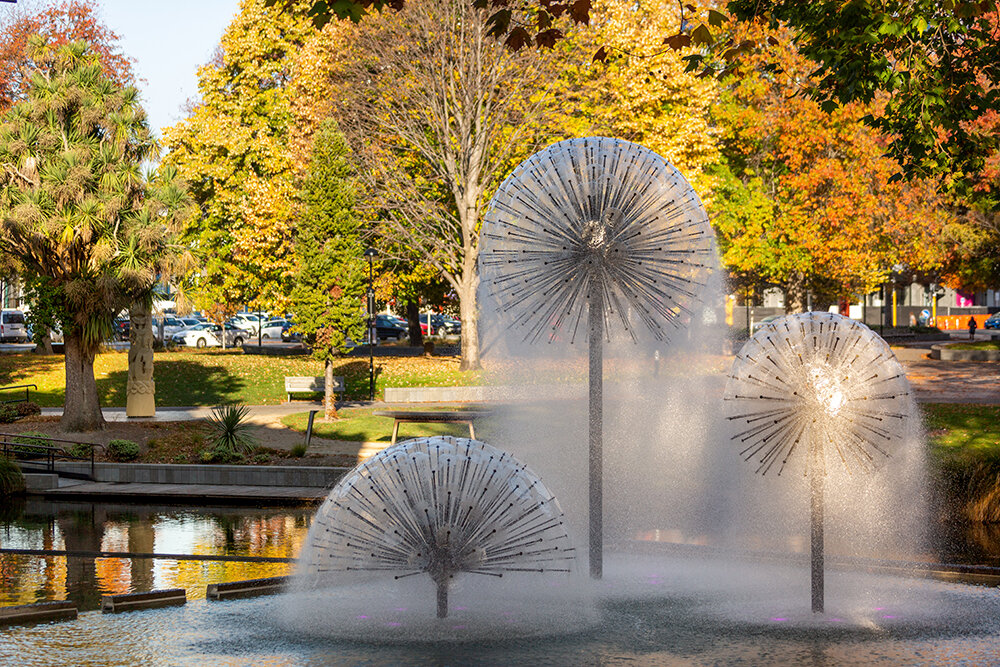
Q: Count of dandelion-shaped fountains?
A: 3